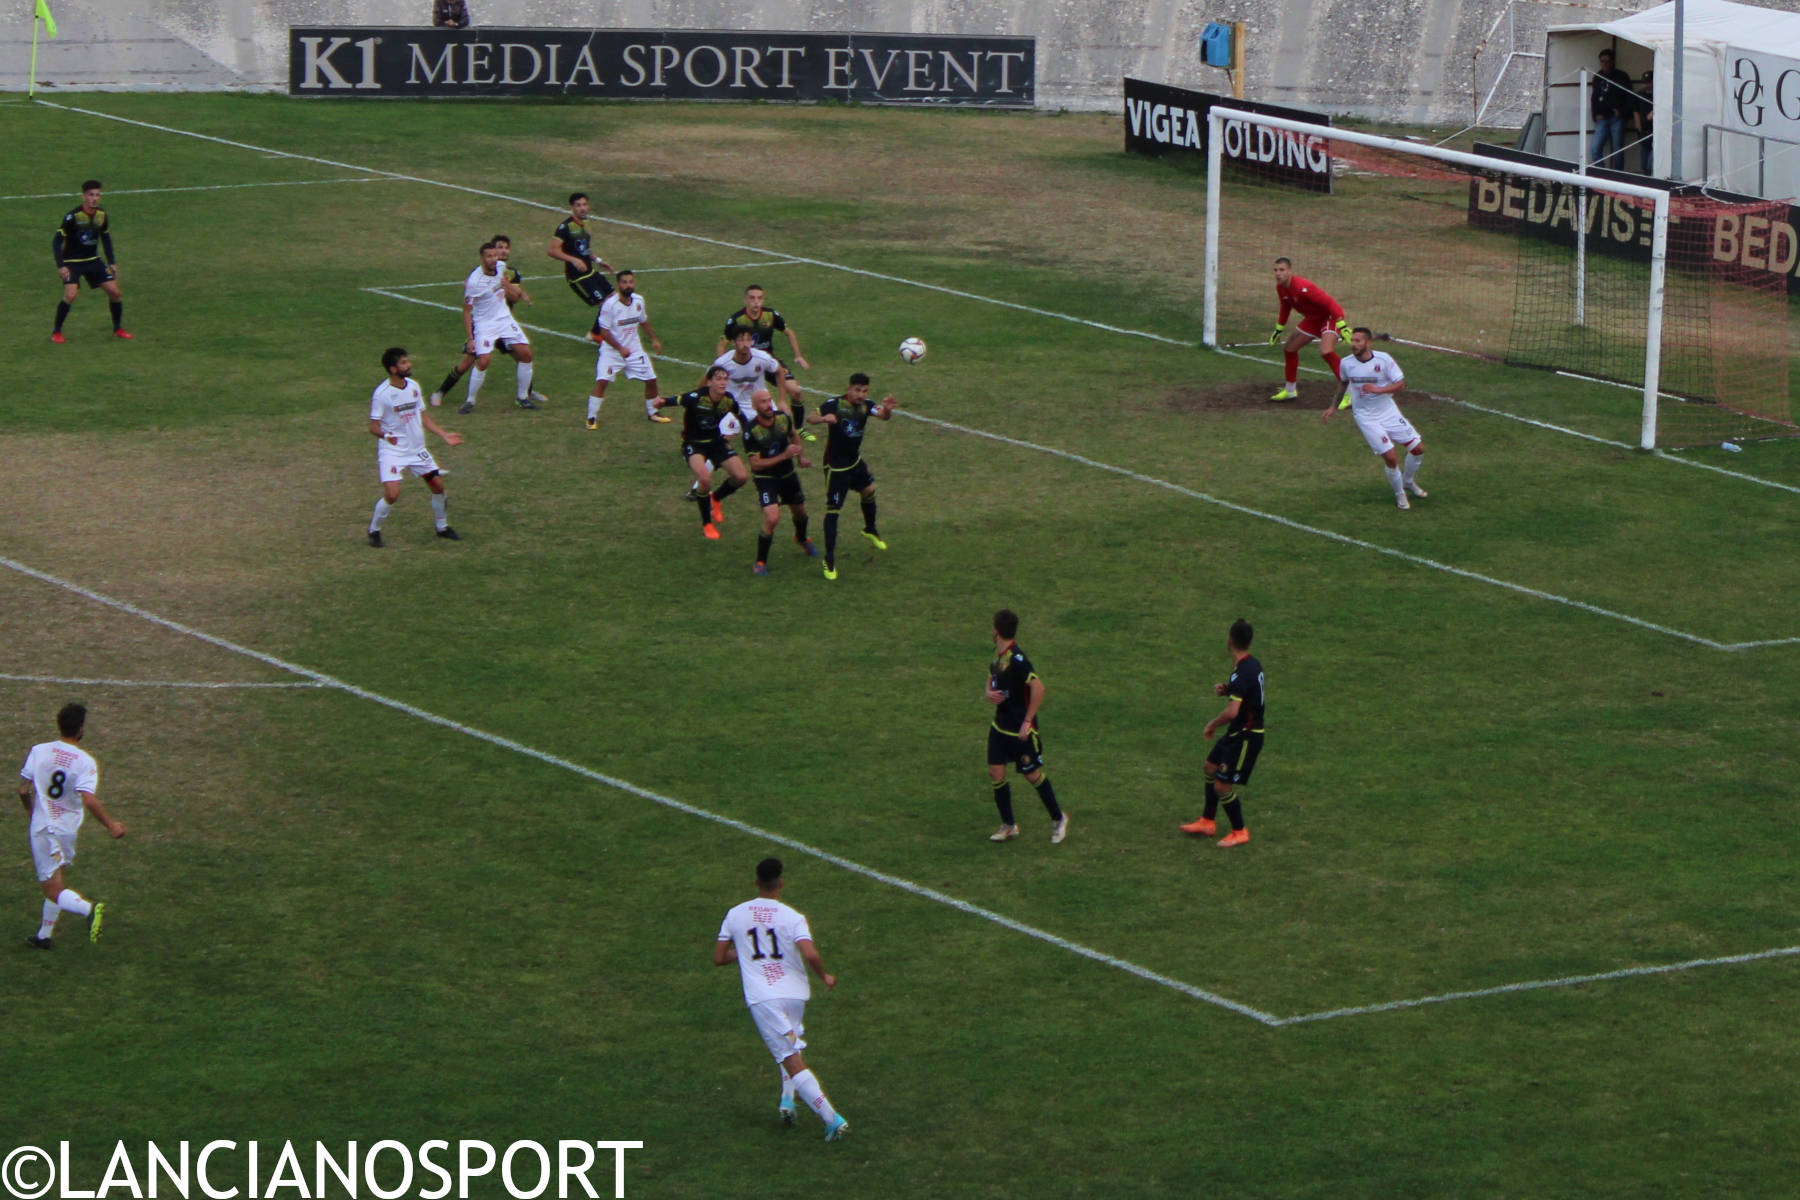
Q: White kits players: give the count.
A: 7